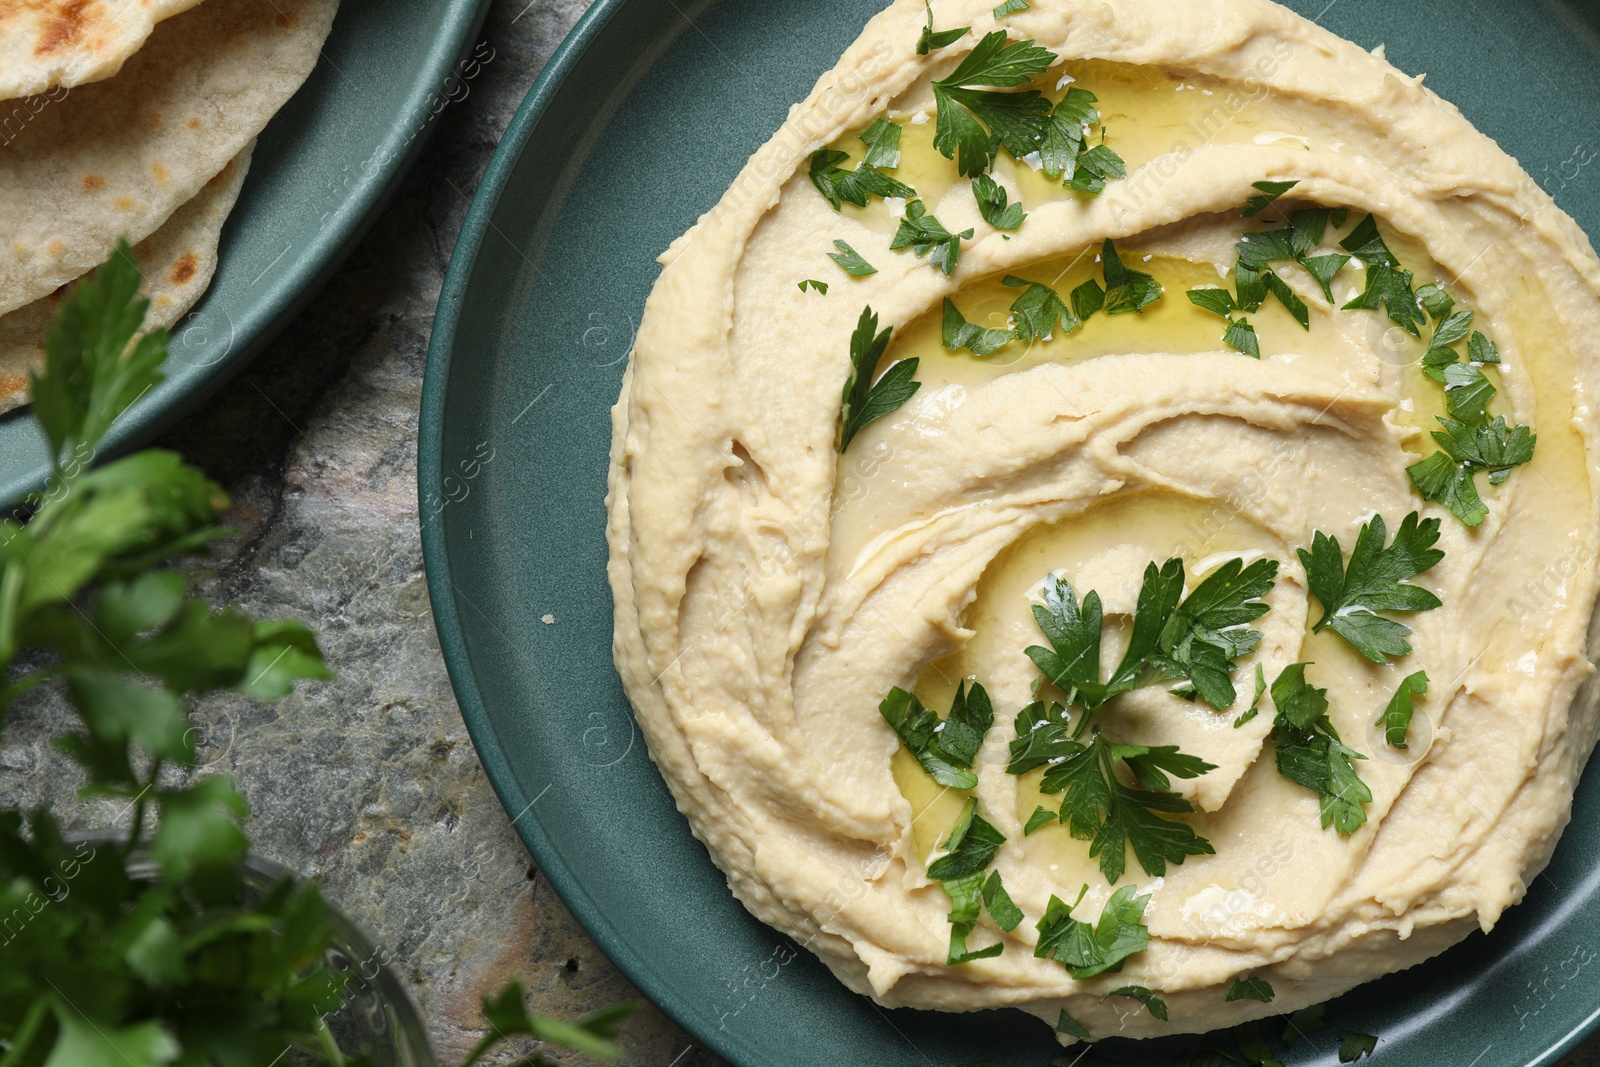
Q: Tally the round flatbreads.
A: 3